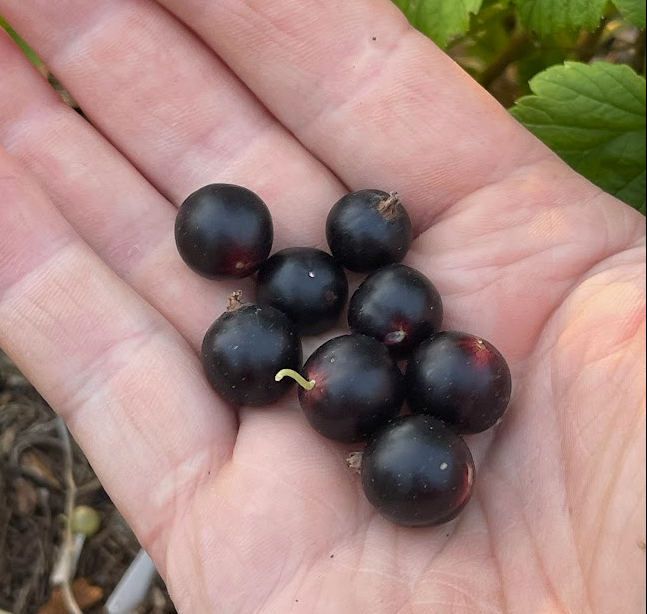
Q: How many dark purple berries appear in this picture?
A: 8